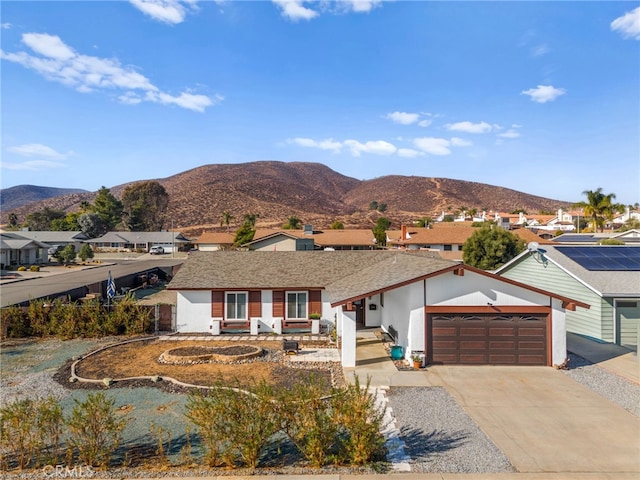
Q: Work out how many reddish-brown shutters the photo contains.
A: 4